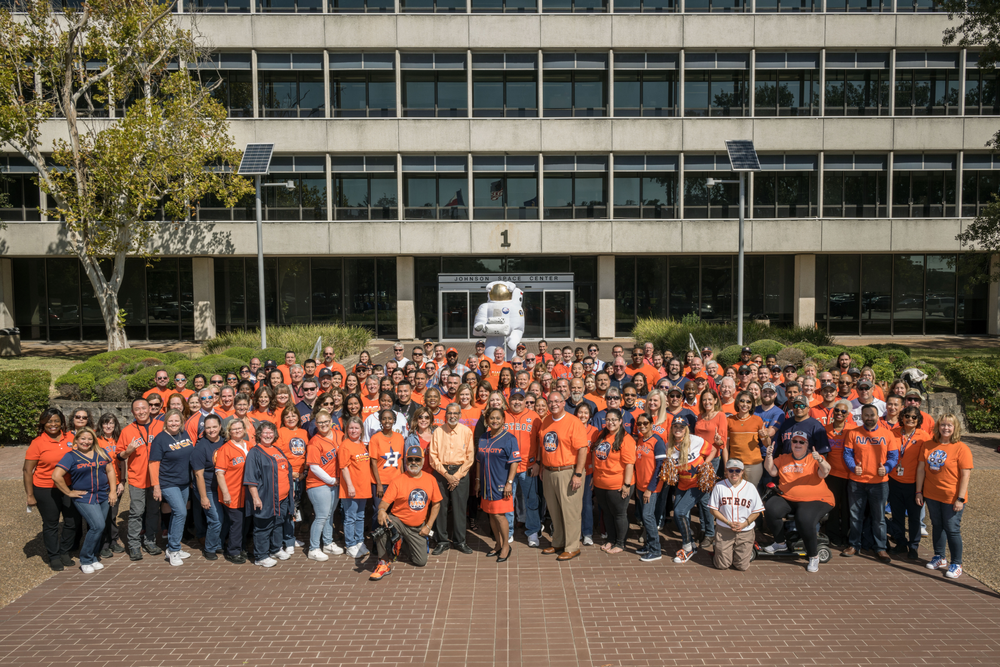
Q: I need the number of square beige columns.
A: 6